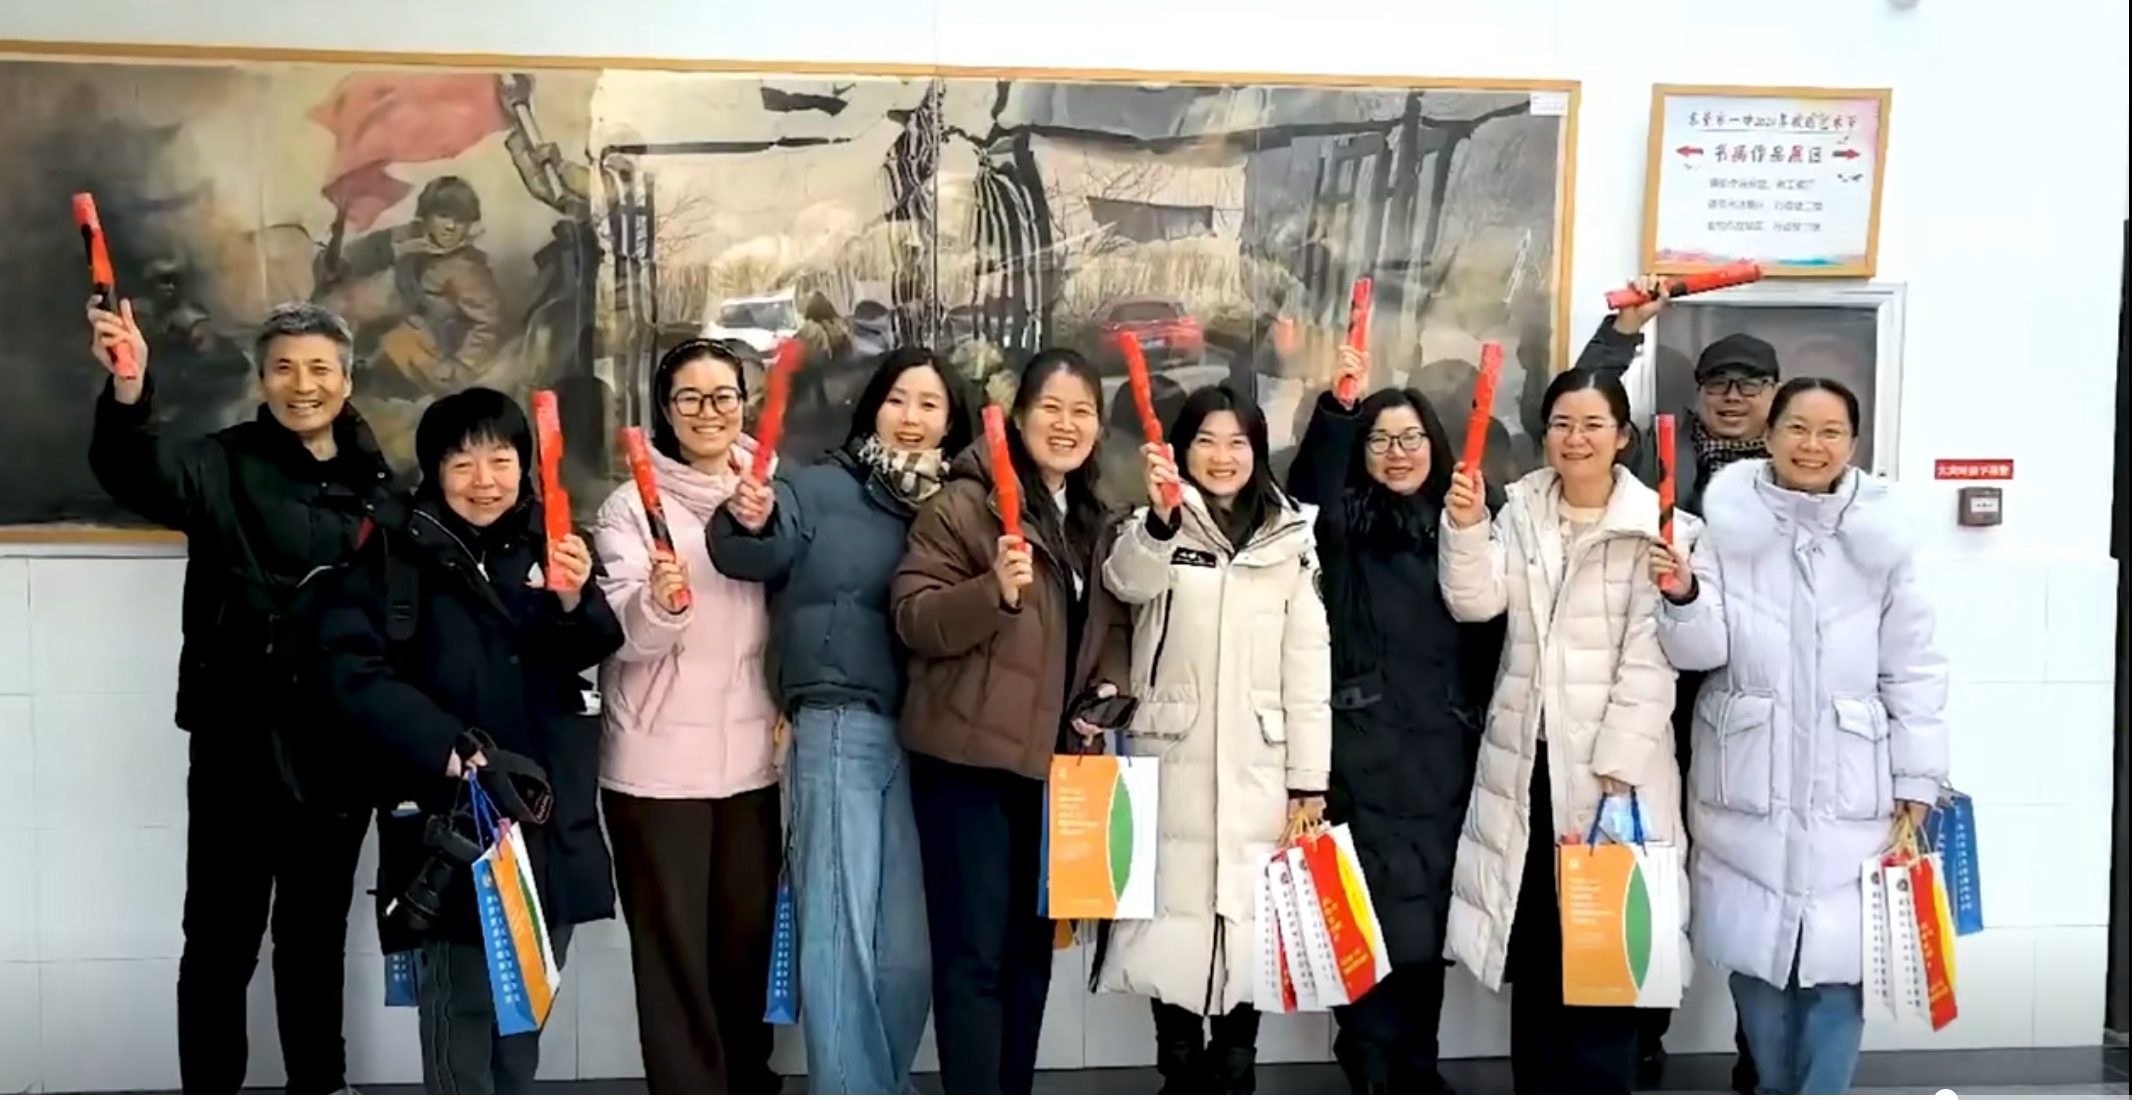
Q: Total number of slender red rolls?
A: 10